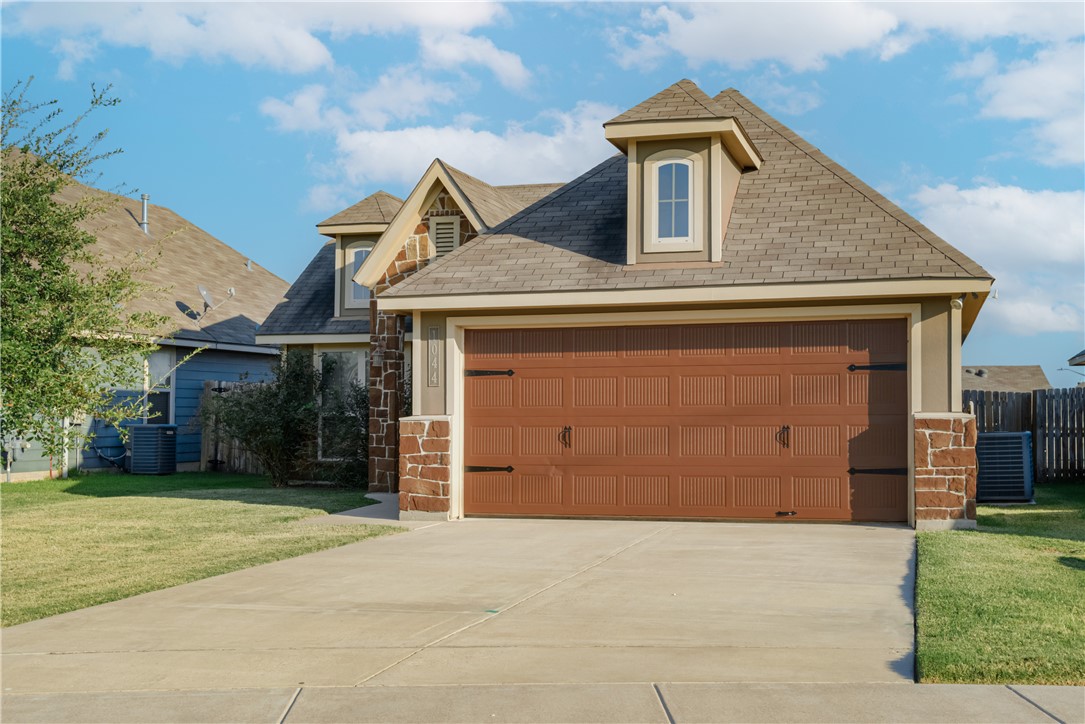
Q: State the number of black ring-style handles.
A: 2